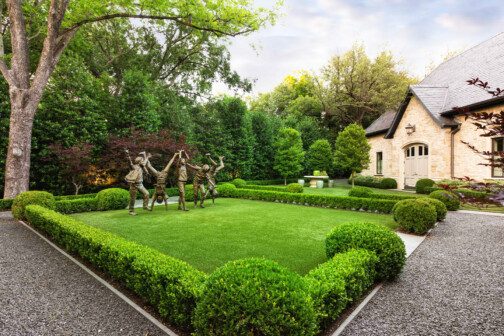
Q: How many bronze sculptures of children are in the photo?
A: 5